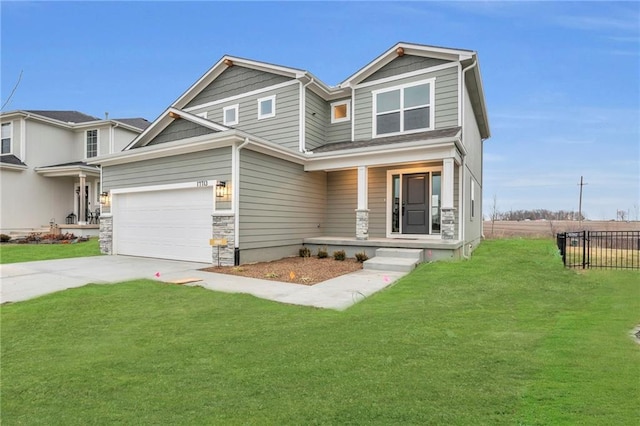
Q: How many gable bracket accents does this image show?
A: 3